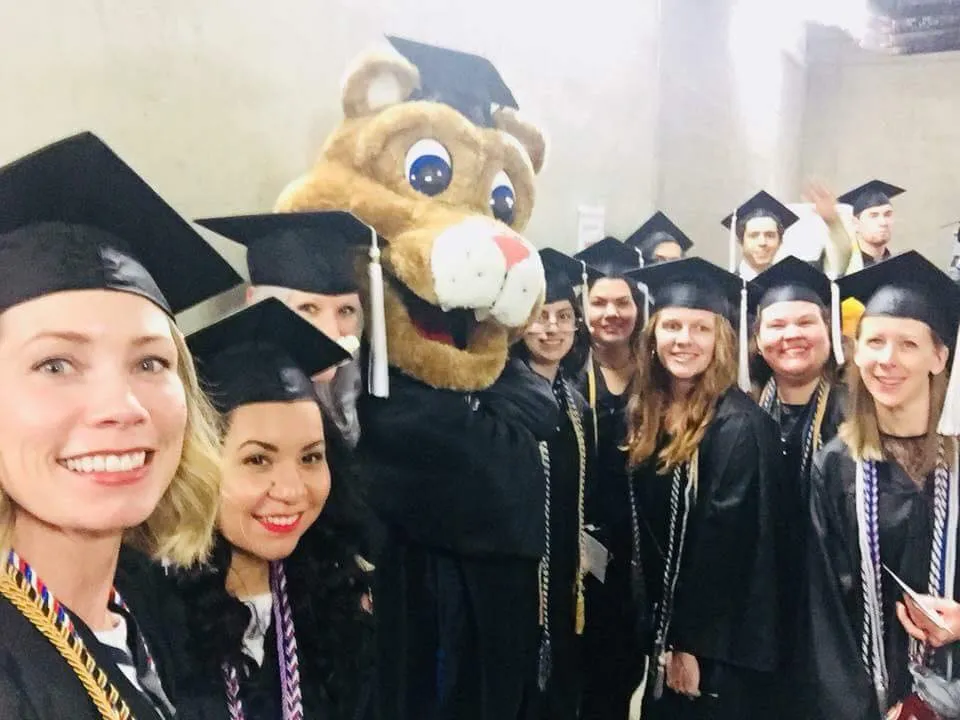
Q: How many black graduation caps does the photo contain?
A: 12